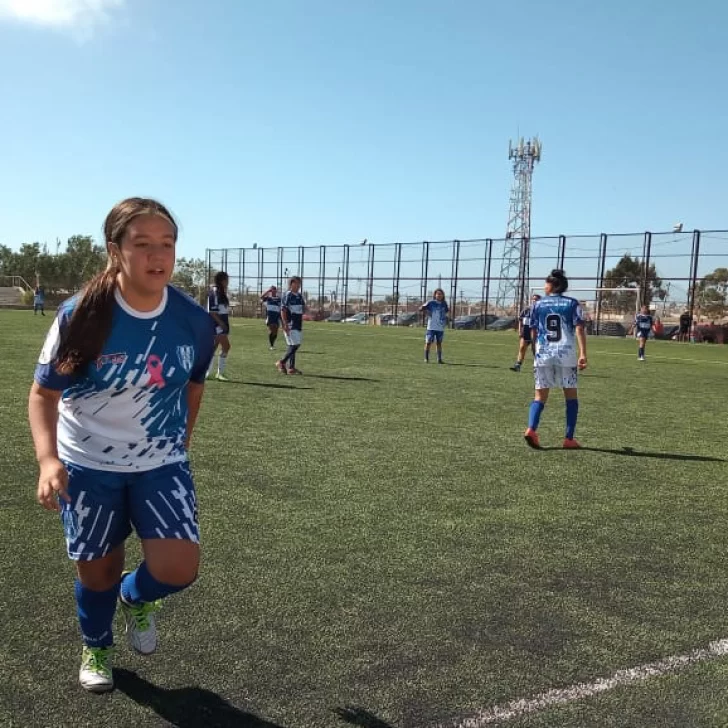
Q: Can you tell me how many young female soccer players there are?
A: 9